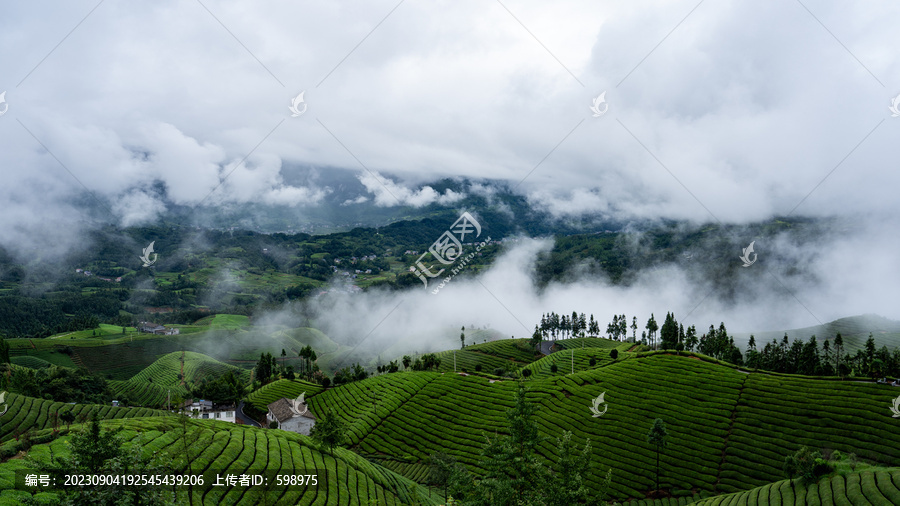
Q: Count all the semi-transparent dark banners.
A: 1